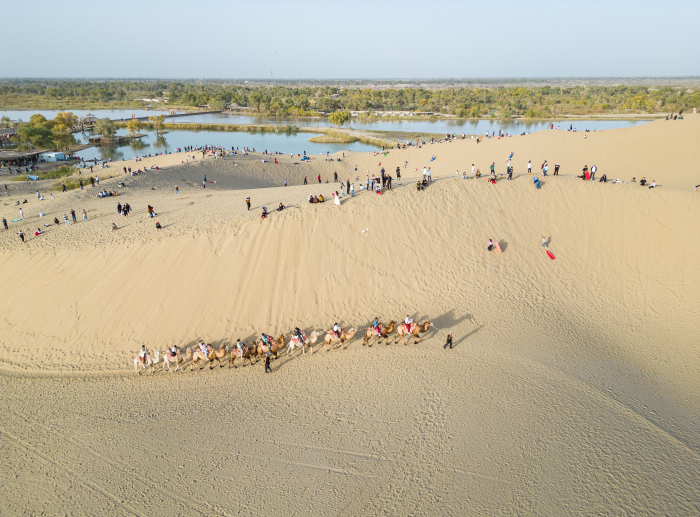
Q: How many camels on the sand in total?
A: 9